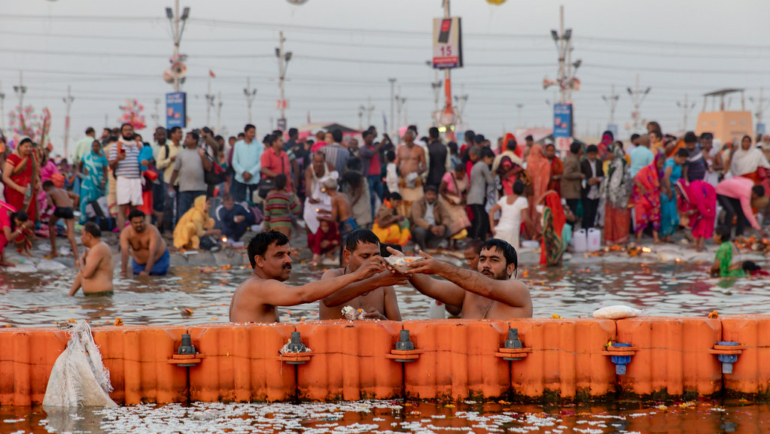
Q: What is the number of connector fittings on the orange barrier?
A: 6